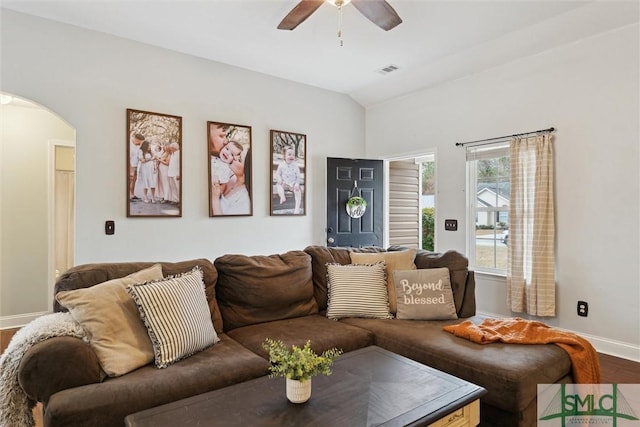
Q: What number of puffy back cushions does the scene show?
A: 4